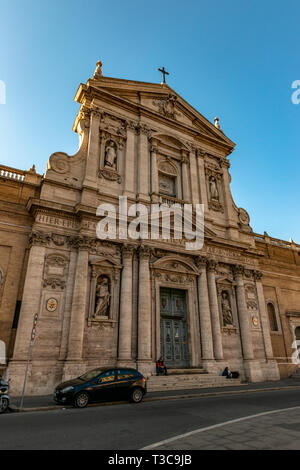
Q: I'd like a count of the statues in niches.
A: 4